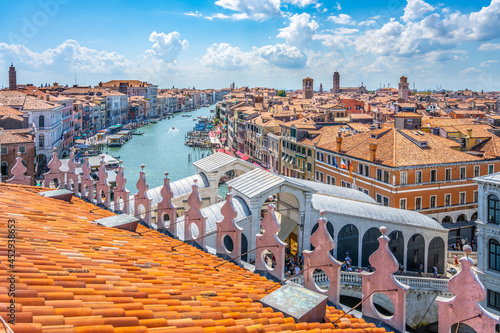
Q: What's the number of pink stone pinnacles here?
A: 14